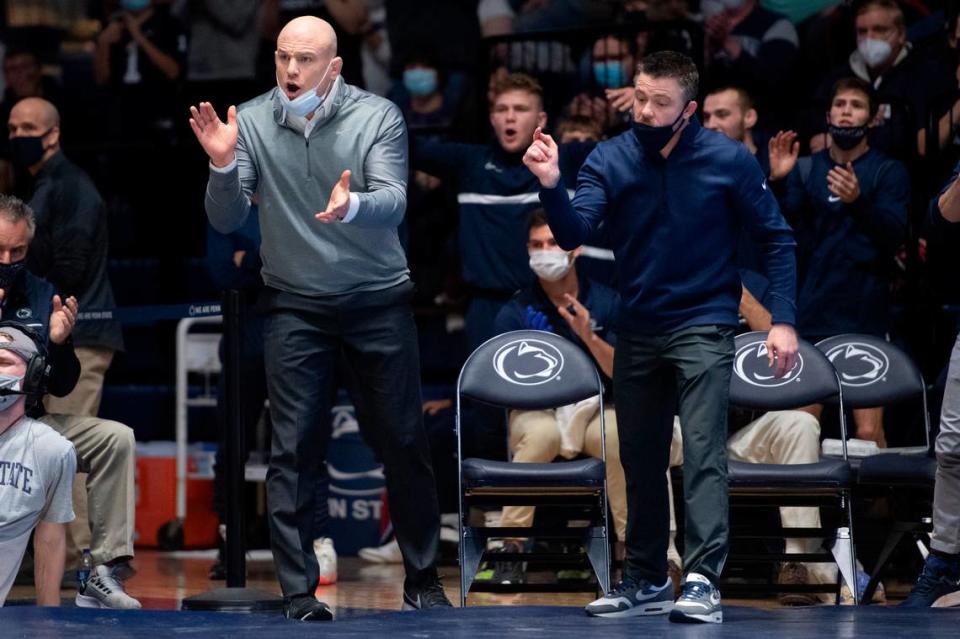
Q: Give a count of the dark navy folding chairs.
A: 3